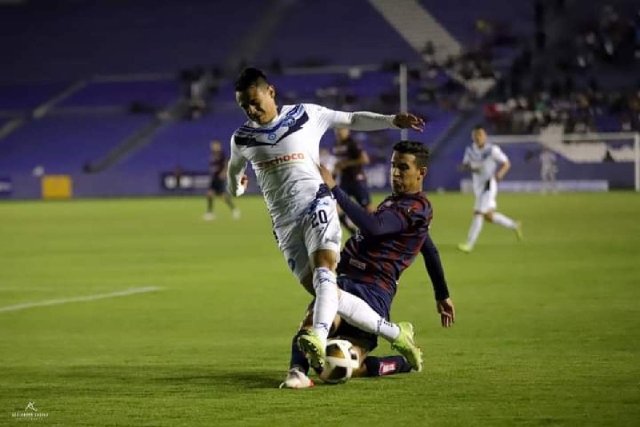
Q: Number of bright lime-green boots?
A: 4